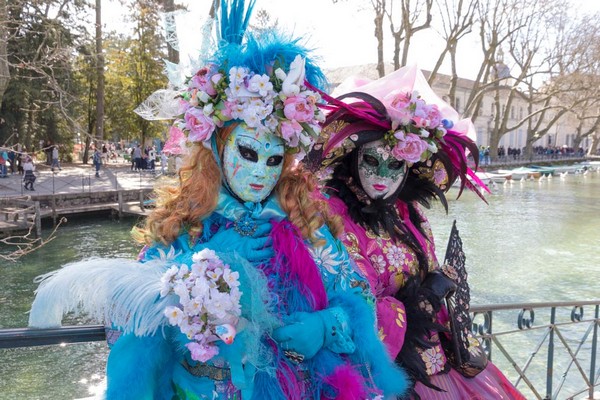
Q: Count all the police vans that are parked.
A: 0